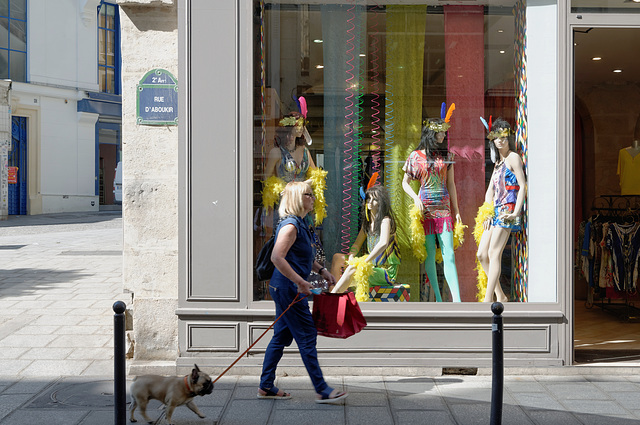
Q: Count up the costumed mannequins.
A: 4